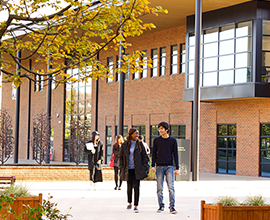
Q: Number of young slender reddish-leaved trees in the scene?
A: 3